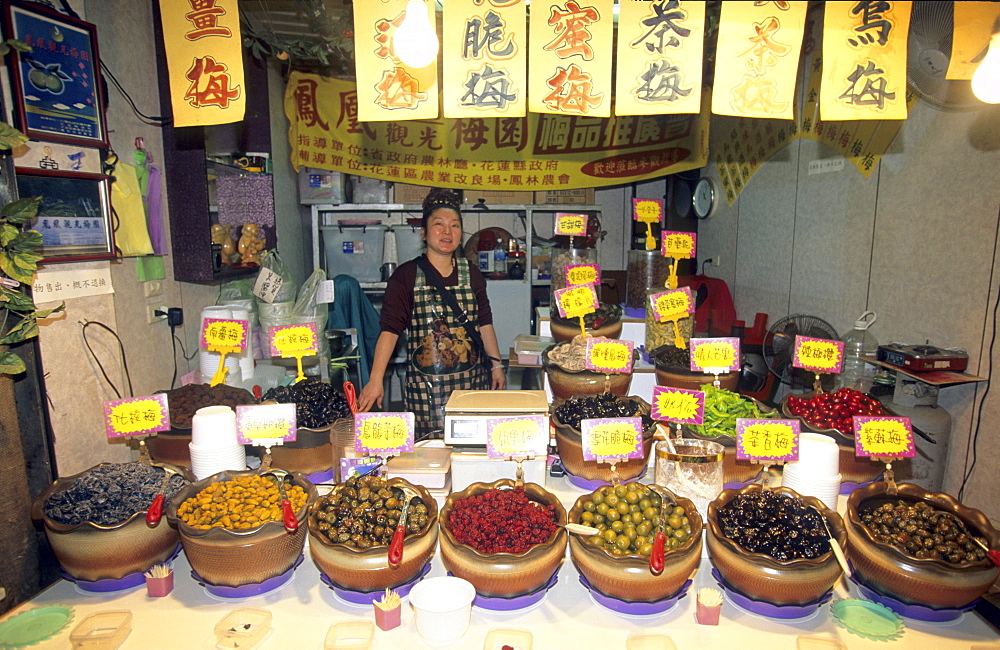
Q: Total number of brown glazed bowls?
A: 15